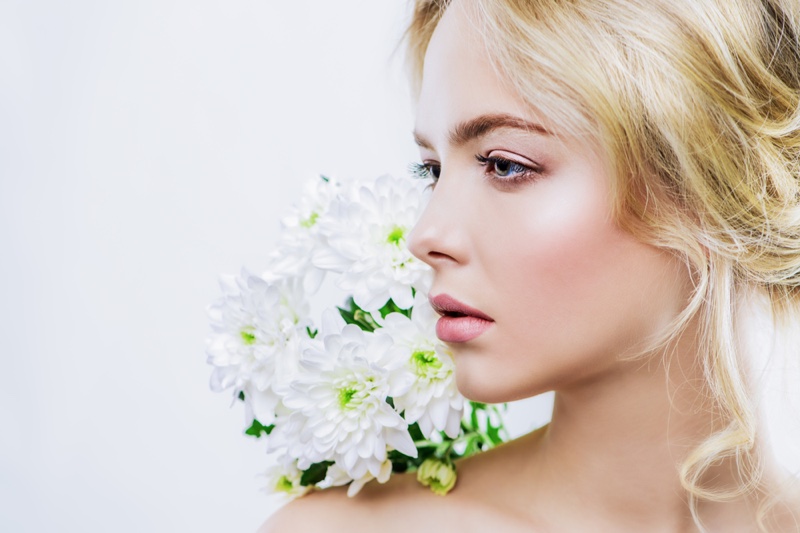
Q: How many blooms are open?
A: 6